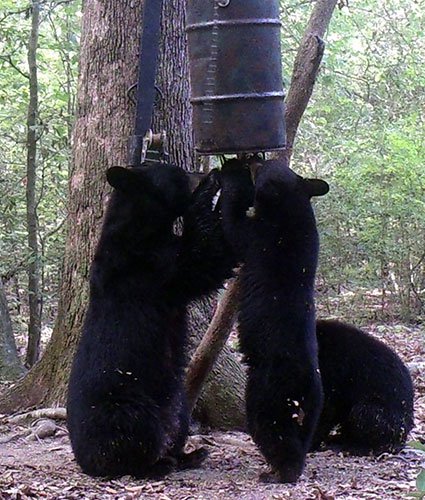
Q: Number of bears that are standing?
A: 2